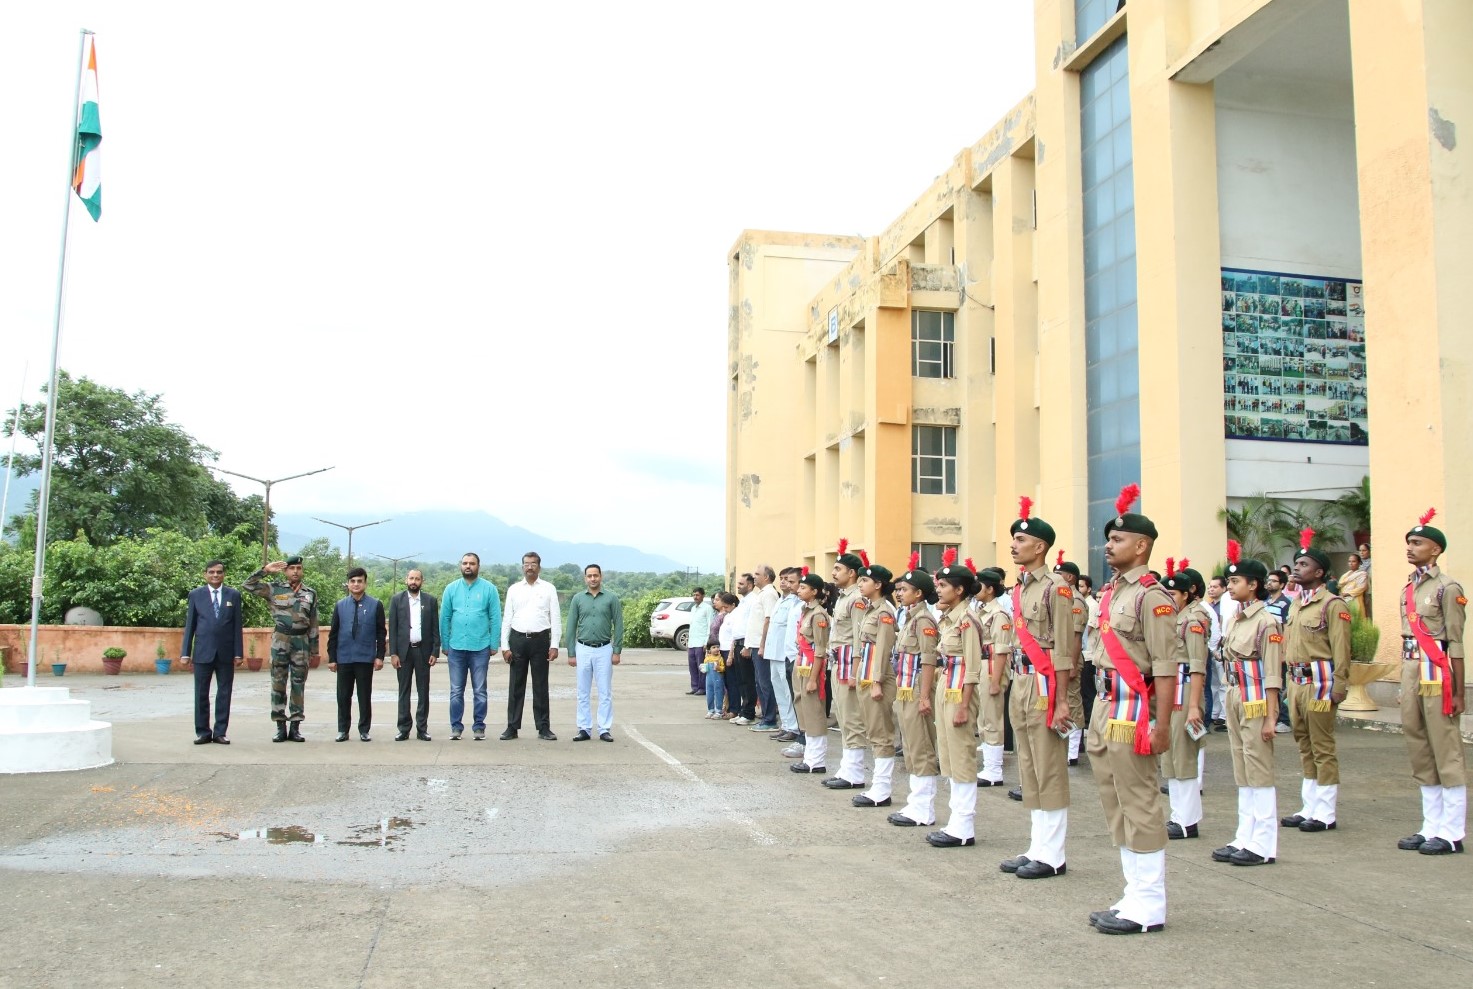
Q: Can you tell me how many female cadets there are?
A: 8